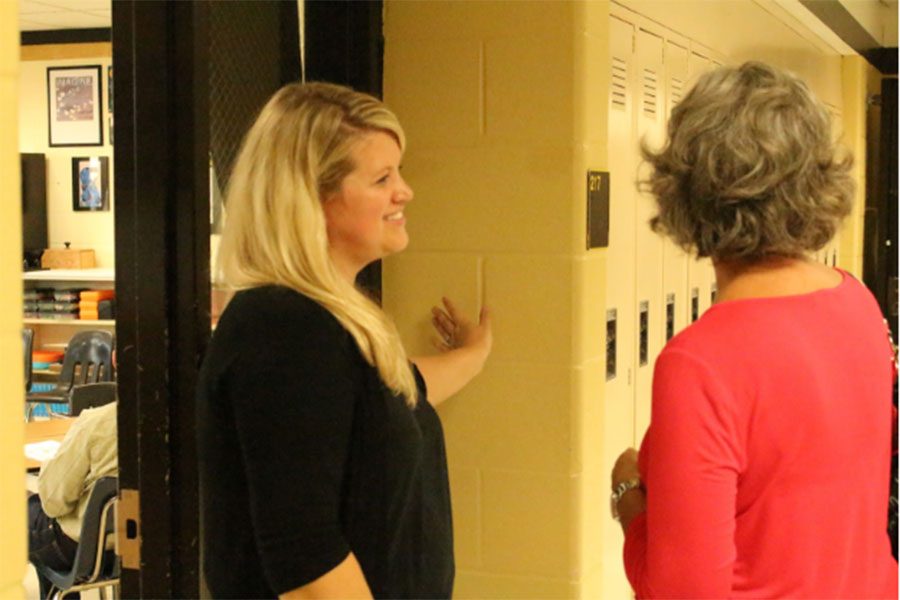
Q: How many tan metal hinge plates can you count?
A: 1